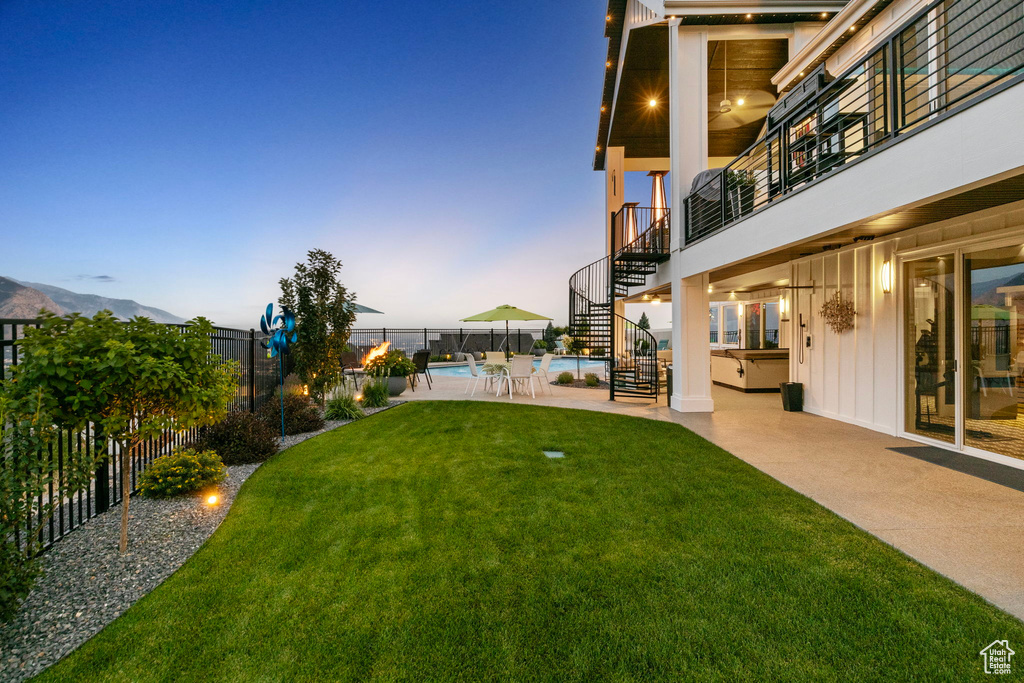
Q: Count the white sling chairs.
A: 4